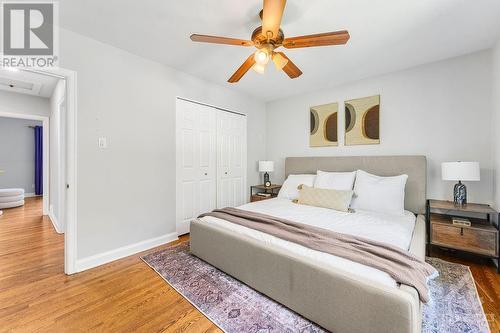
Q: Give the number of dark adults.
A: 0